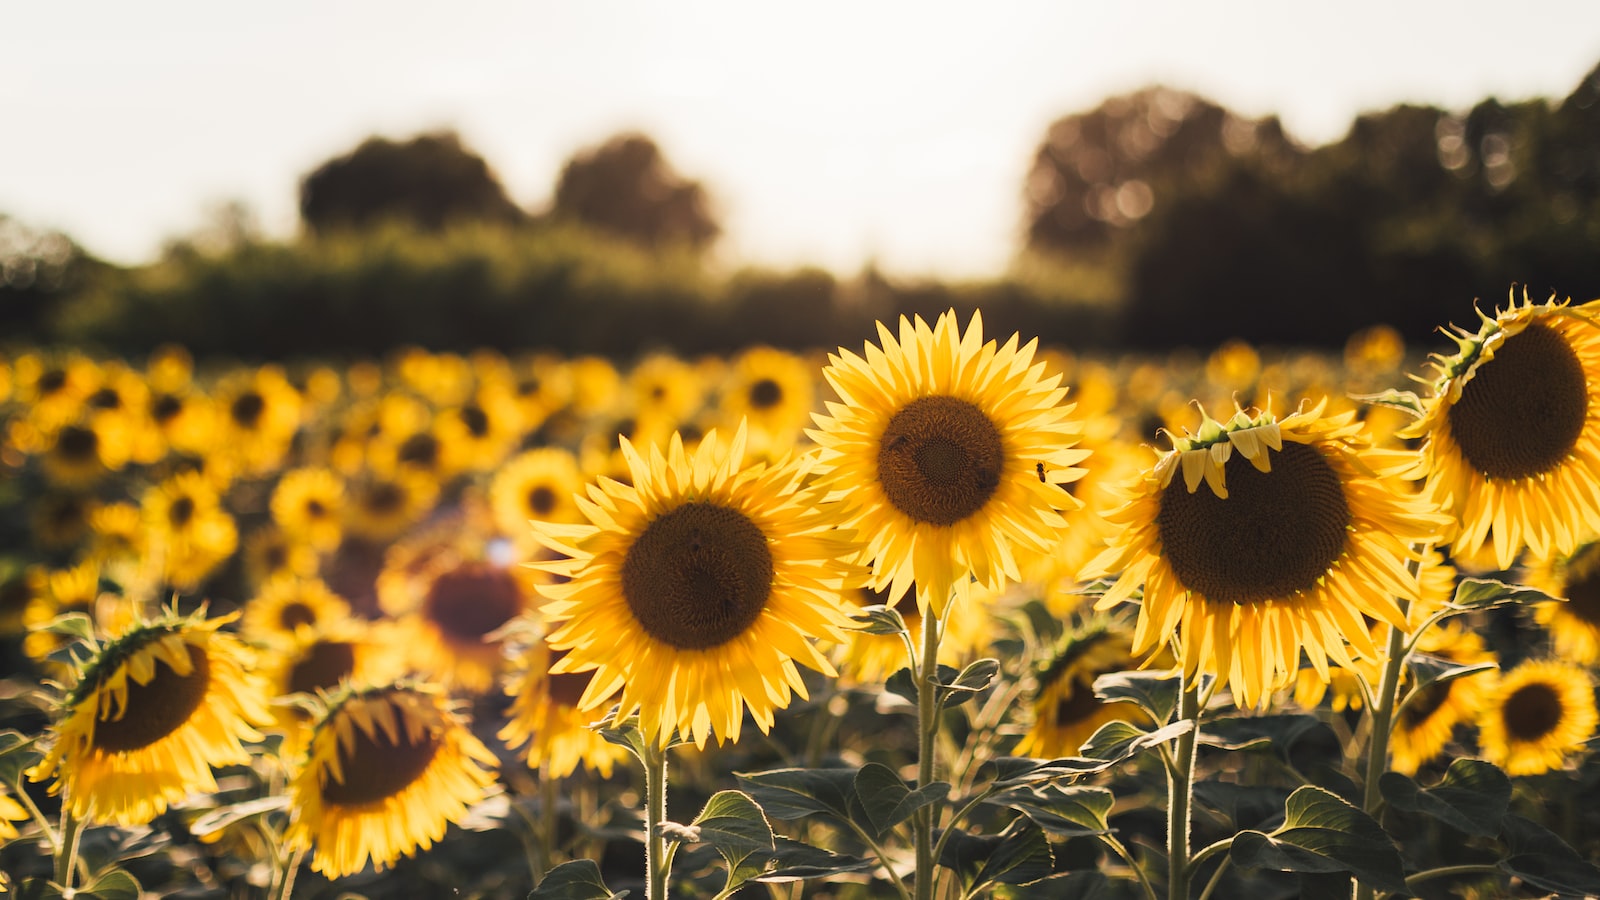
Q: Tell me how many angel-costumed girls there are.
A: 0